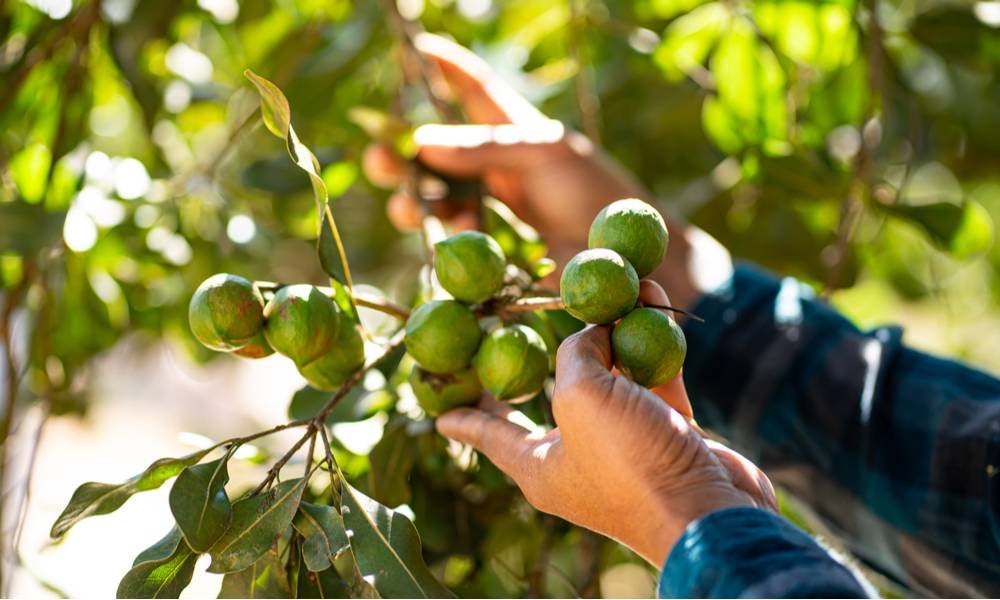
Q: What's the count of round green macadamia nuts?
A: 11